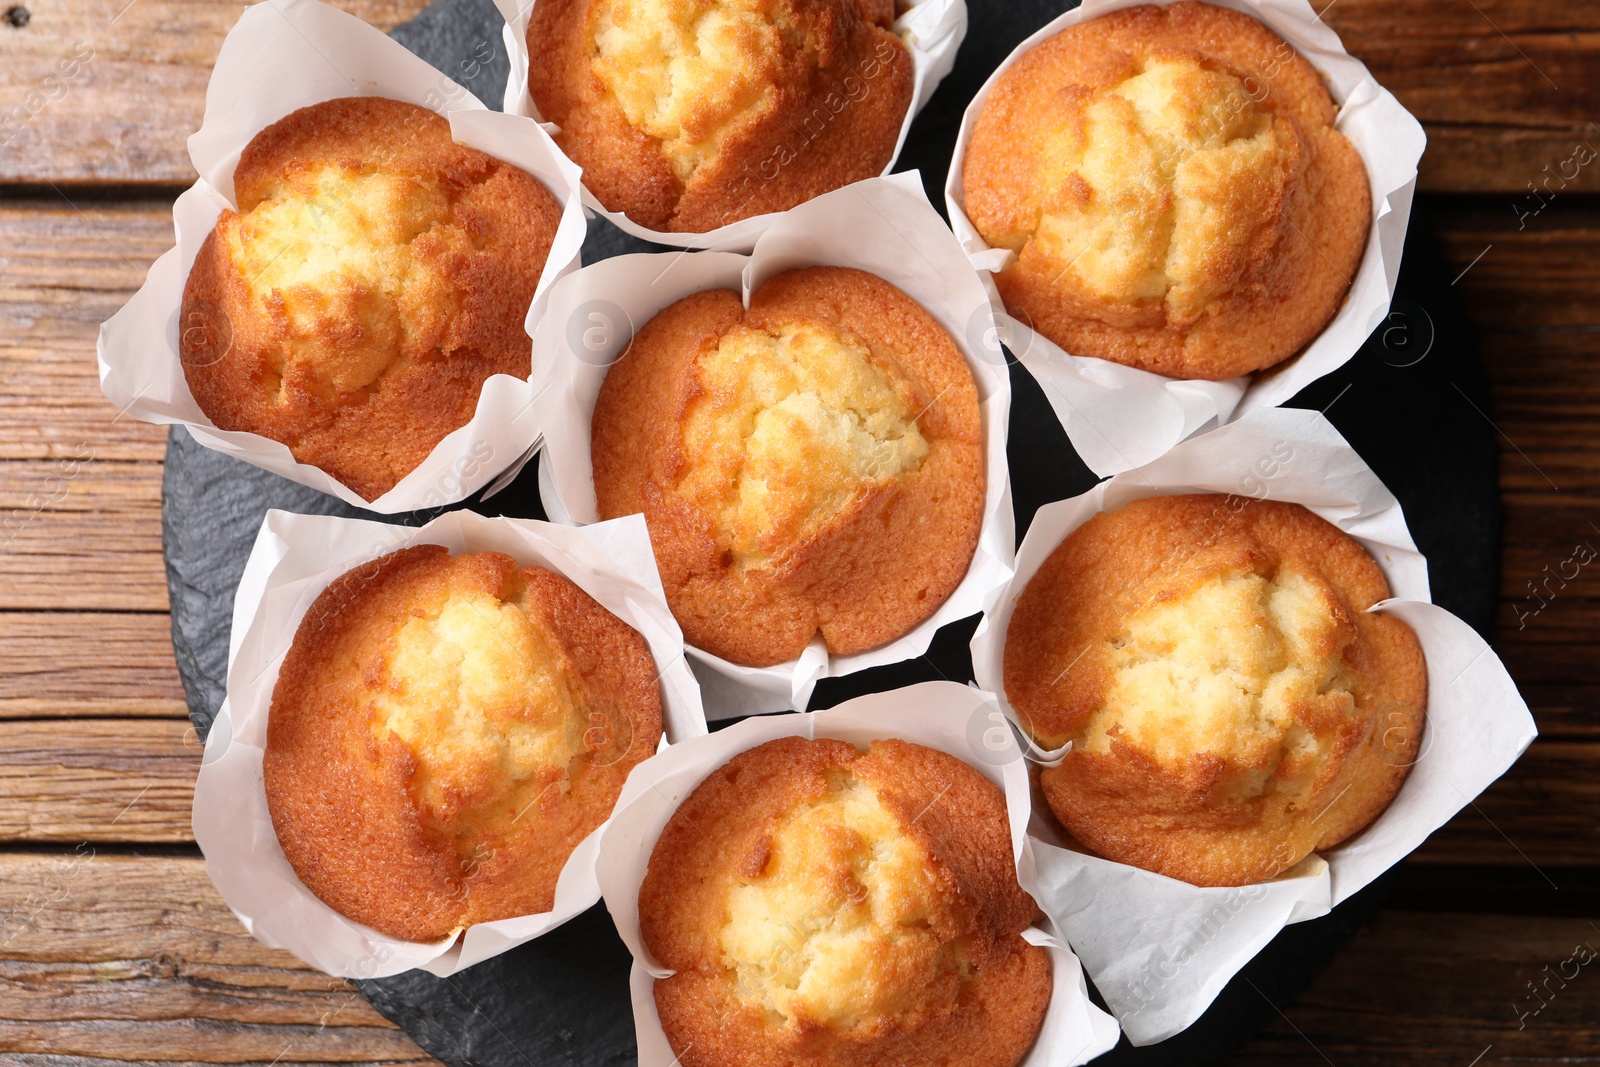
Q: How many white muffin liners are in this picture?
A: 7